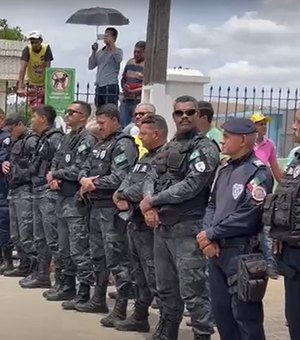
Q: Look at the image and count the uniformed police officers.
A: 9